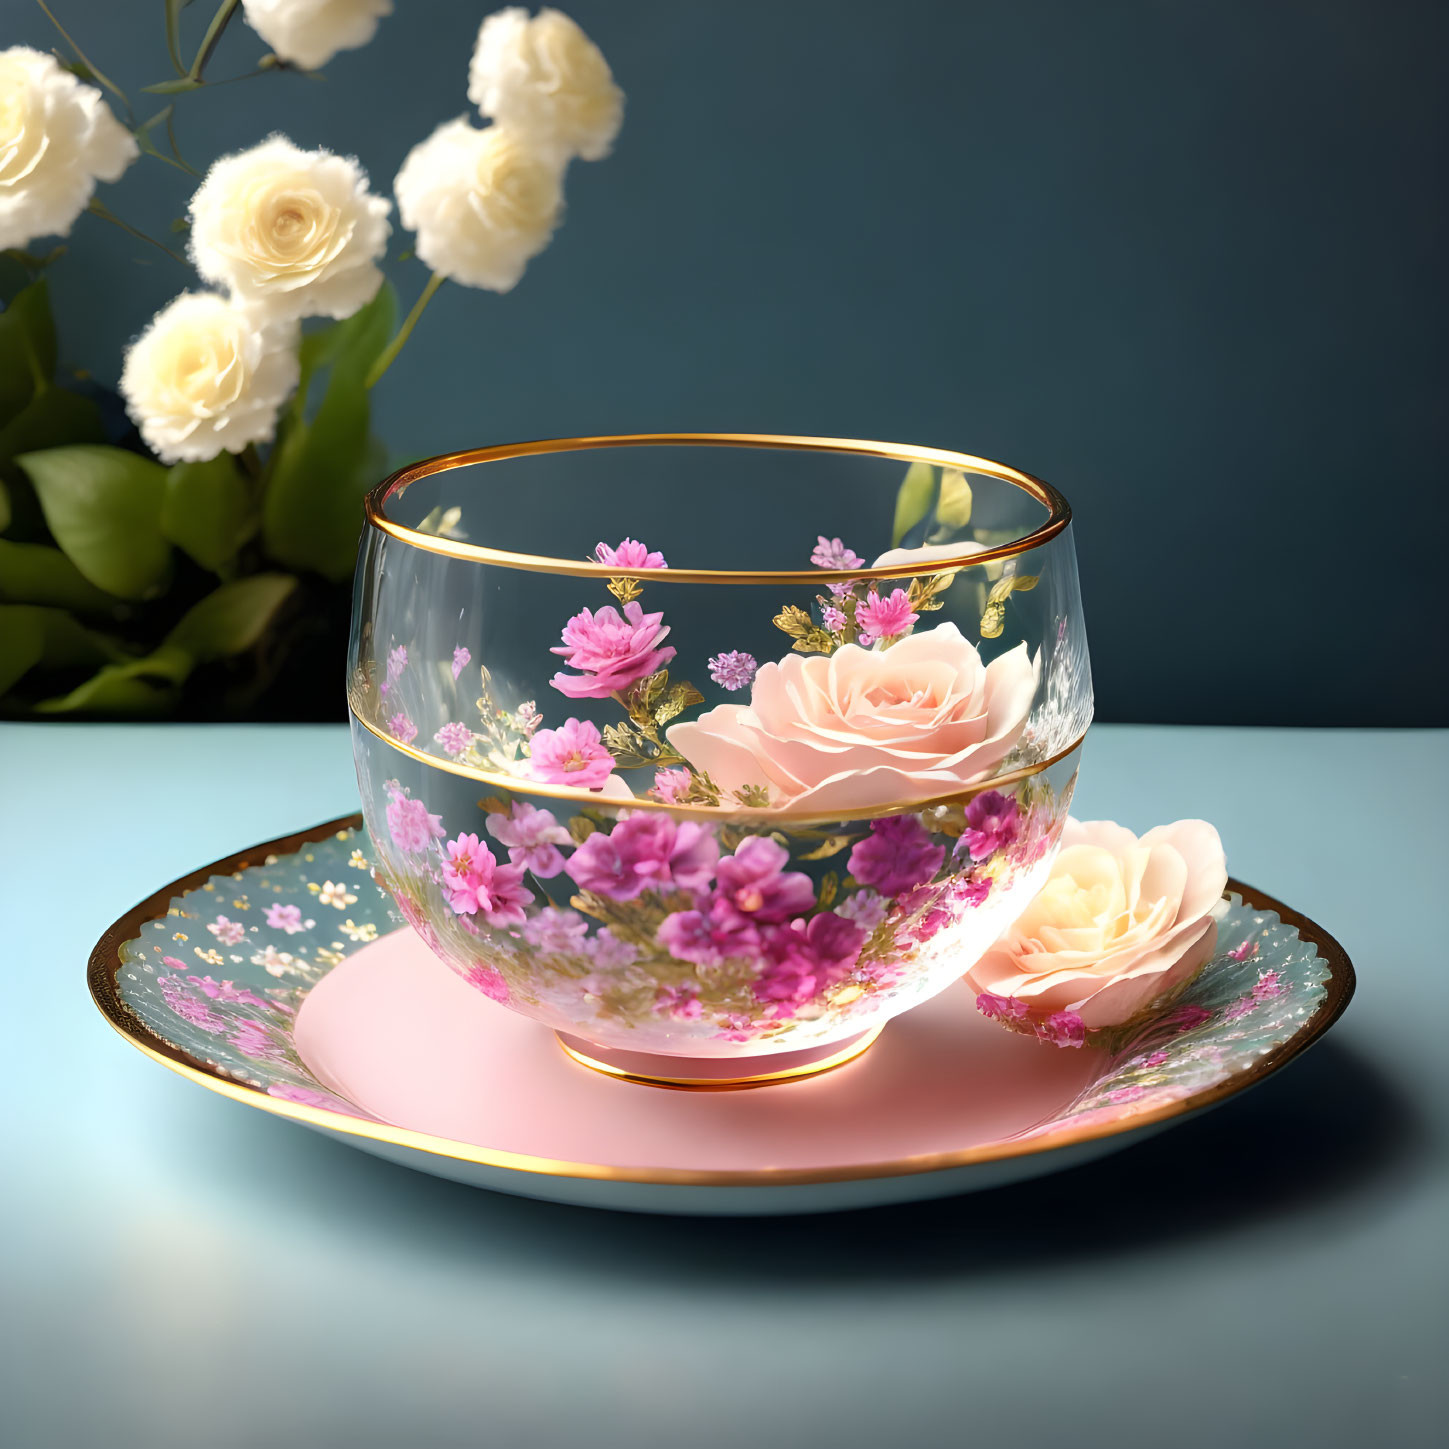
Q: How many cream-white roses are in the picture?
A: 6